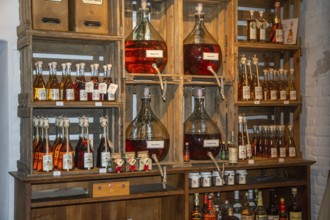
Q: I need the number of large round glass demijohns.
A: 4